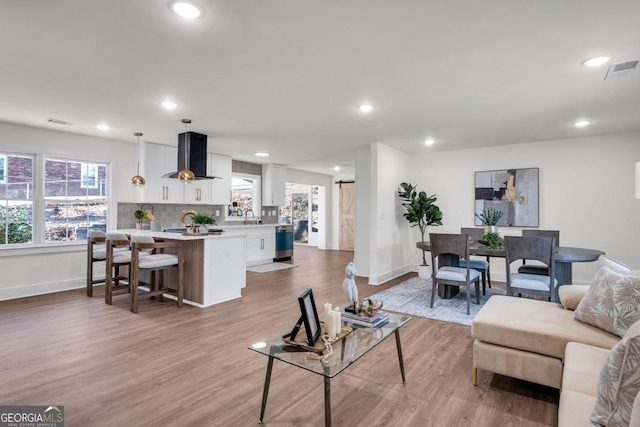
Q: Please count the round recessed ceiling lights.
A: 9